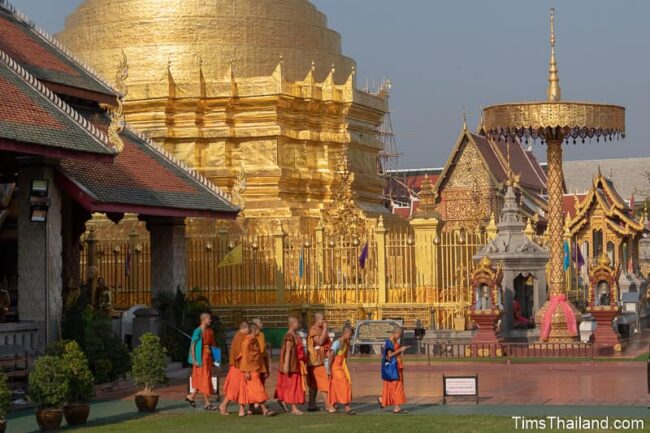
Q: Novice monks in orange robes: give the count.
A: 8